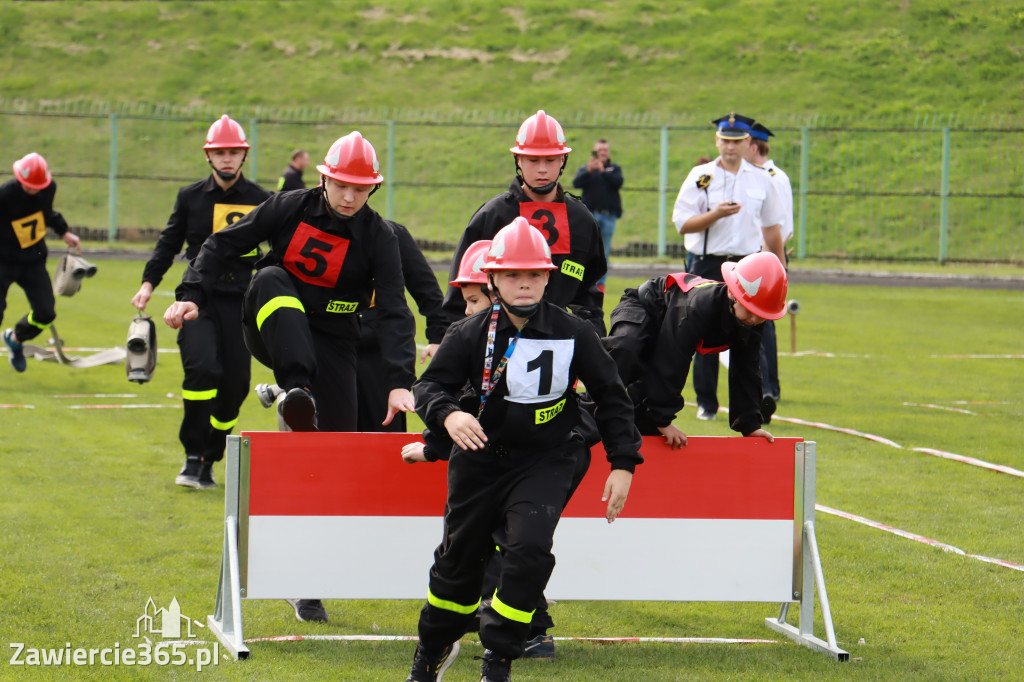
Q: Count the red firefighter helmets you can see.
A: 7